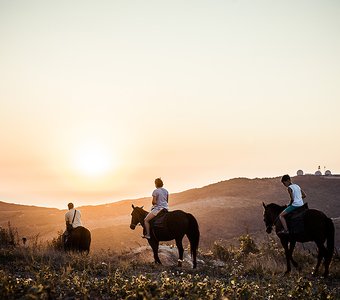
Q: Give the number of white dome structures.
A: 3